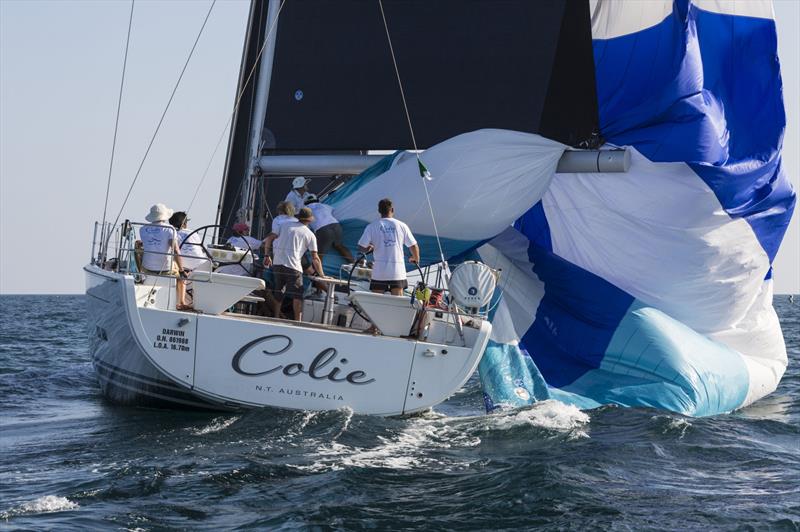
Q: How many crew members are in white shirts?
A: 8